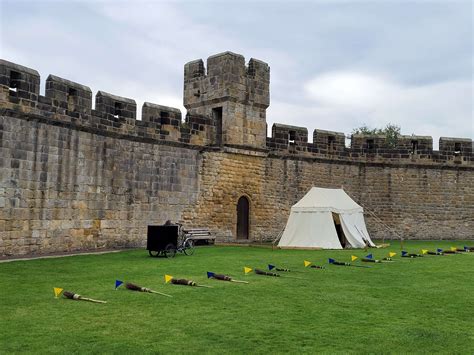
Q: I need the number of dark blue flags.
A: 8